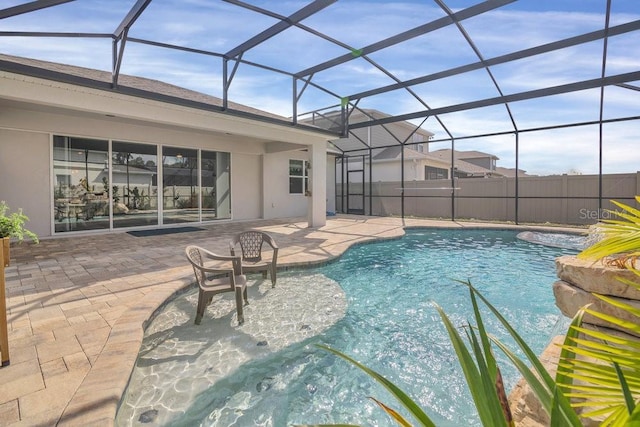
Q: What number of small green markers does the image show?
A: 2